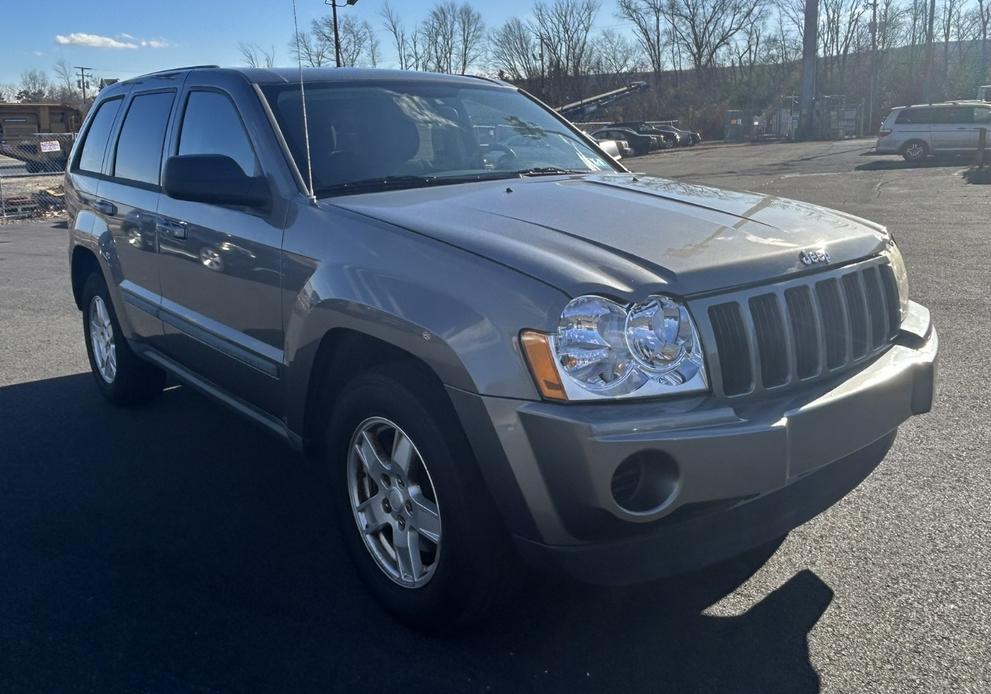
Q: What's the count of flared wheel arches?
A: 2